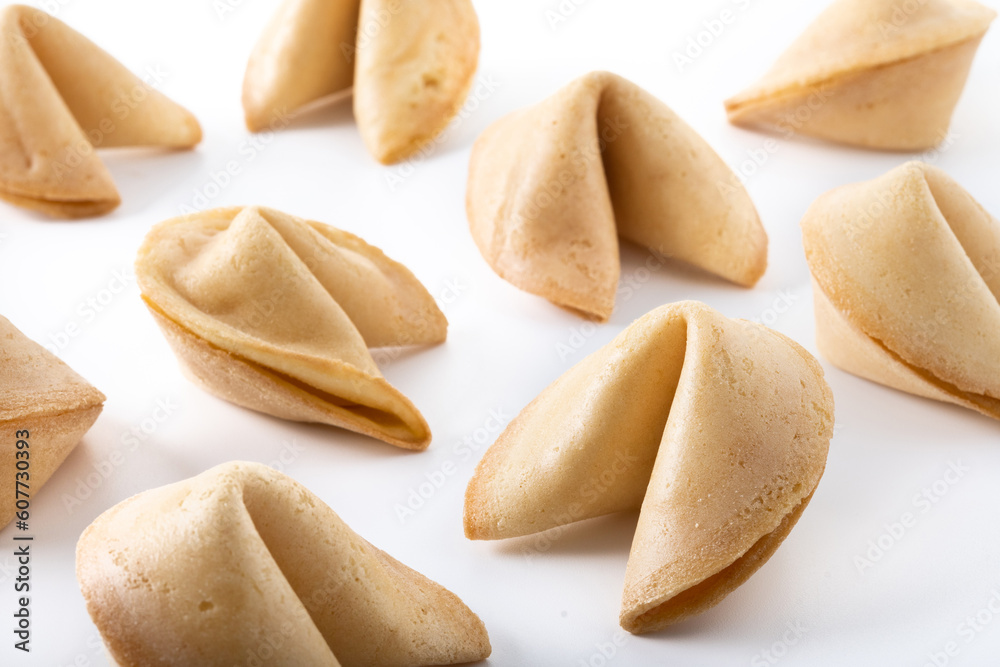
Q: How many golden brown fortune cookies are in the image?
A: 9